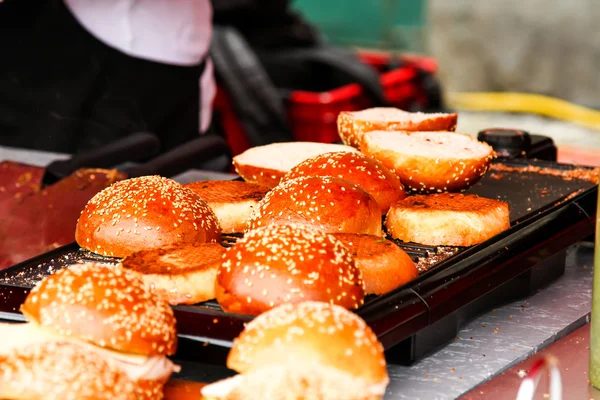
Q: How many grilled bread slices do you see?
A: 4